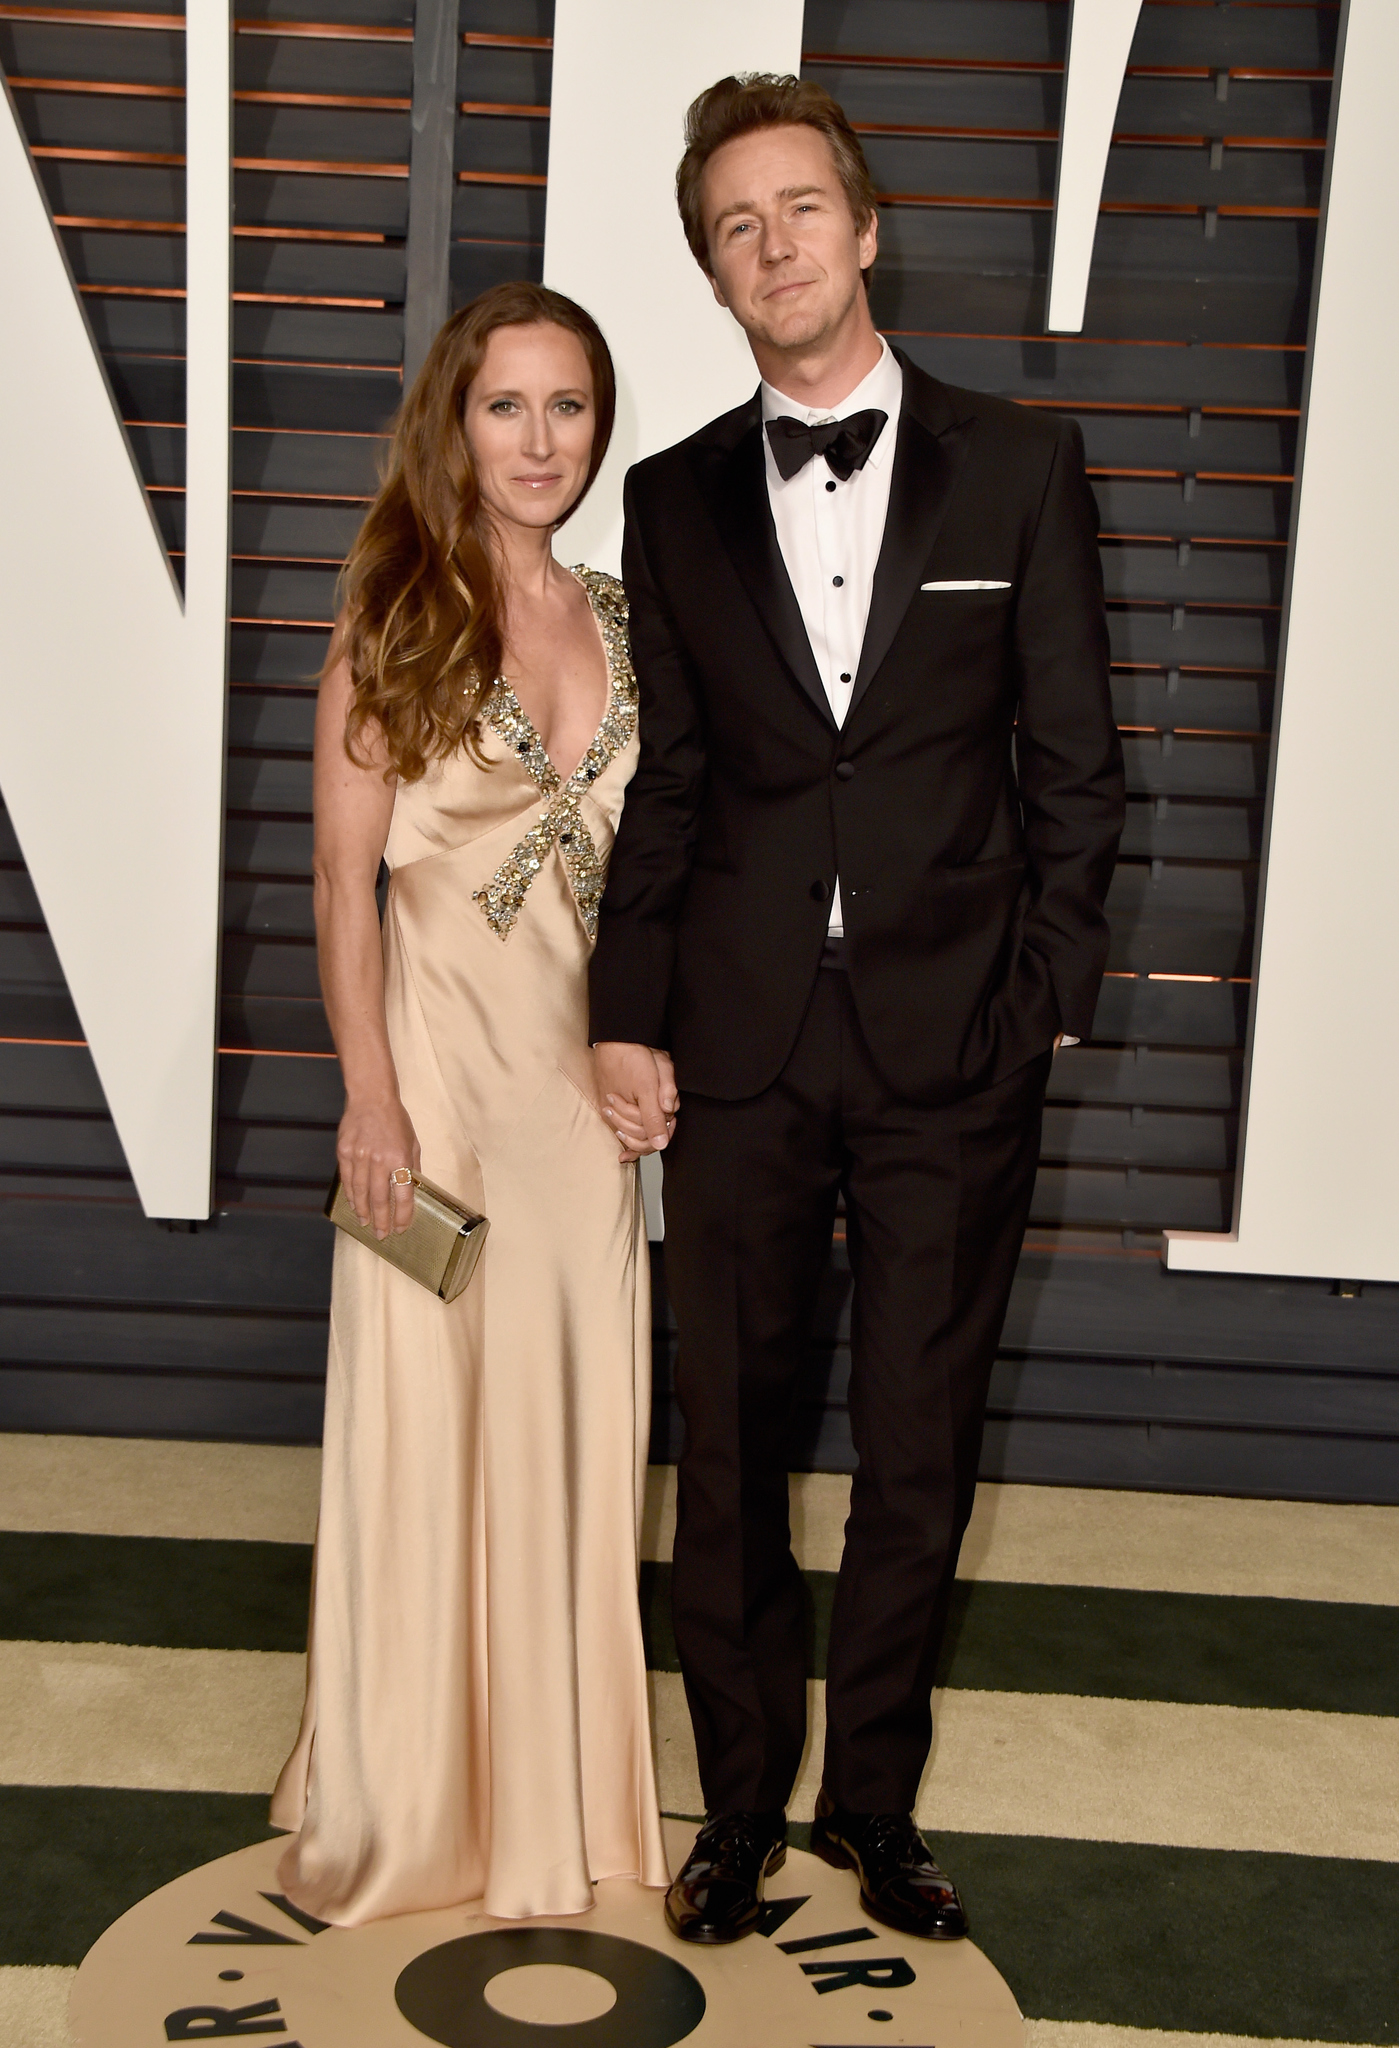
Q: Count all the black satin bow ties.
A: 1